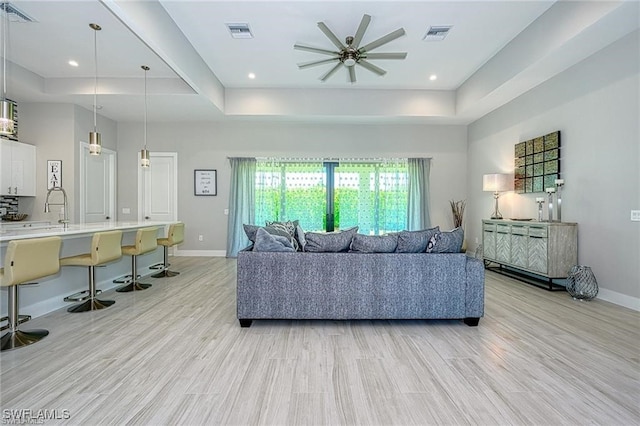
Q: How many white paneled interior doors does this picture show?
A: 2